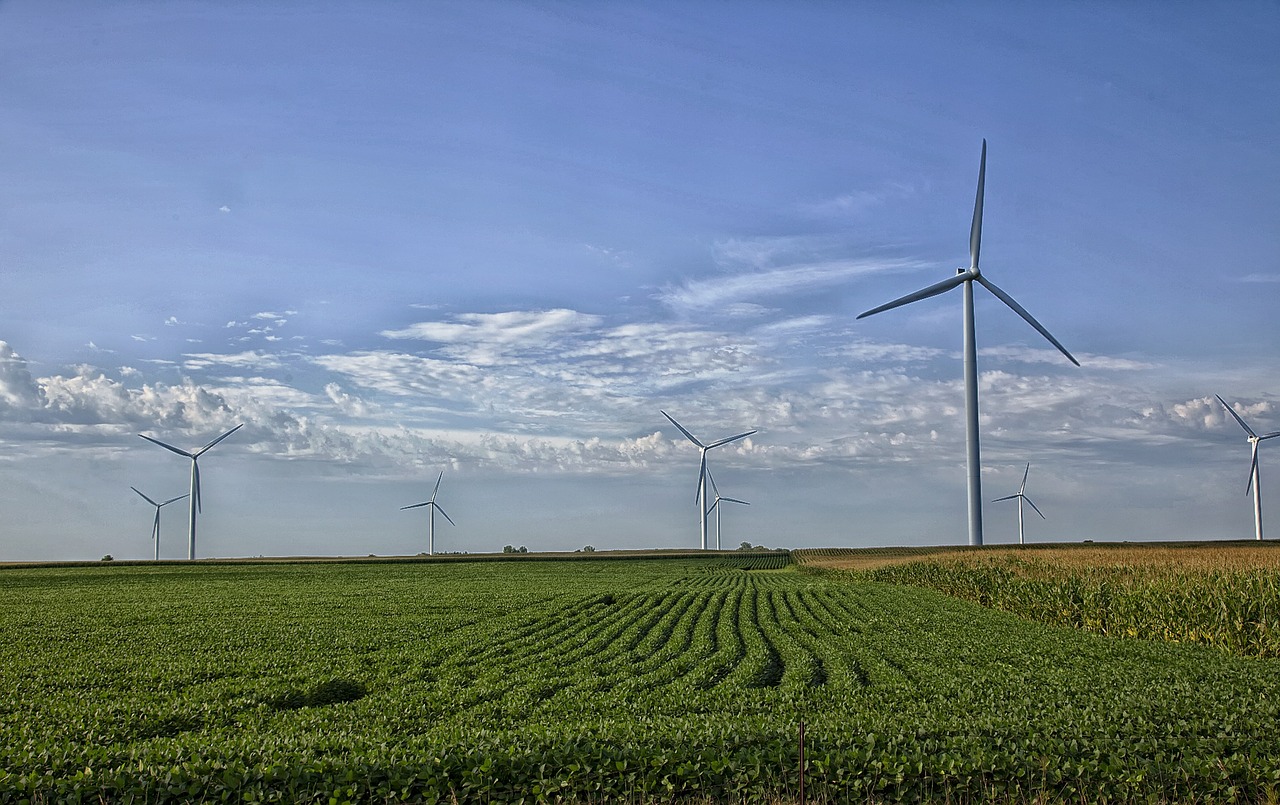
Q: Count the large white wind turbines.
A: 8